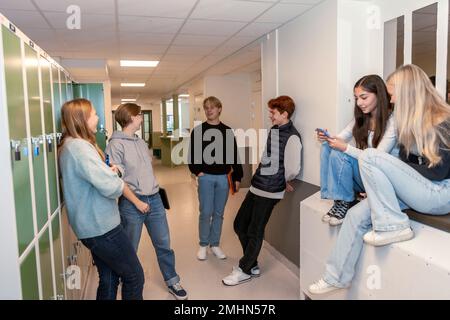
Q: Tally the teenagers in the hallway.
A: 6